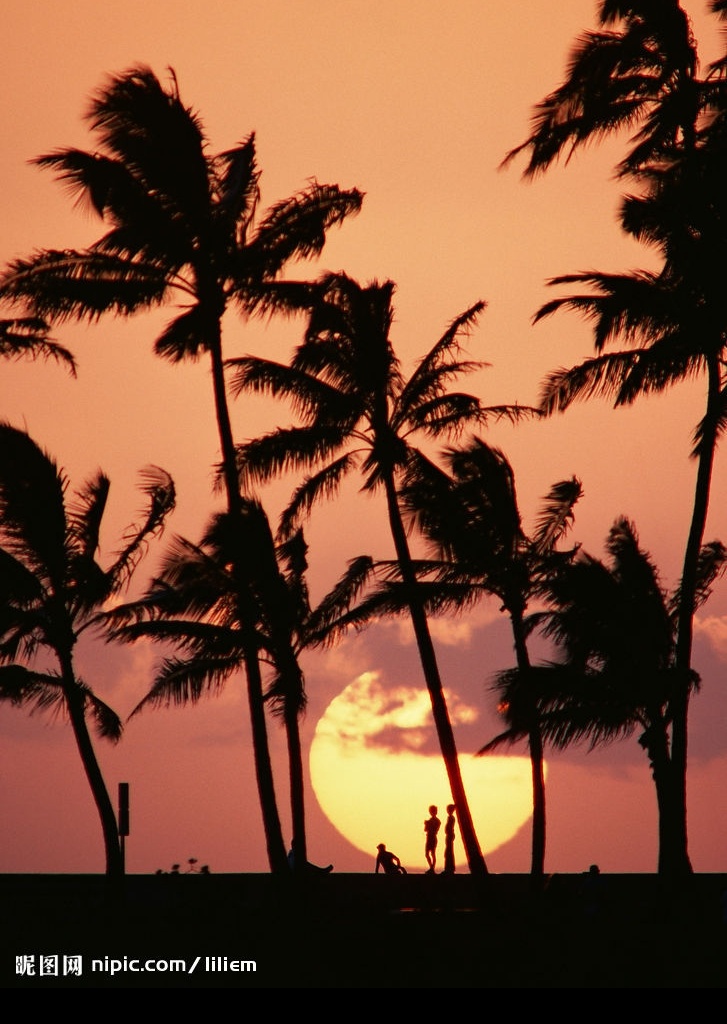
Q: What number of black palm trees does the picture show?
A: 7